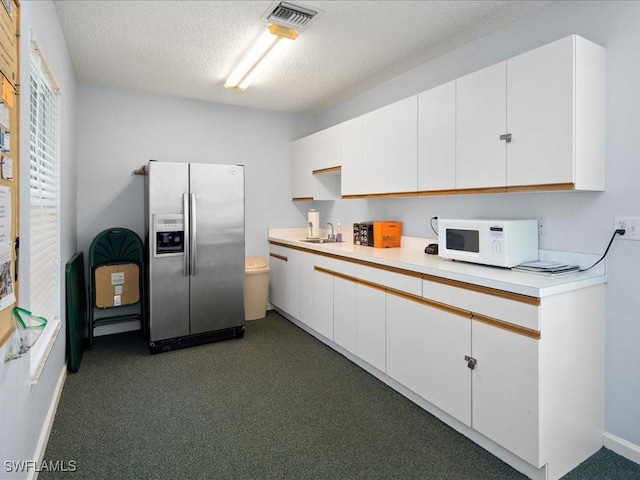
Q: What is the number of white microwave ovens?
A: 1